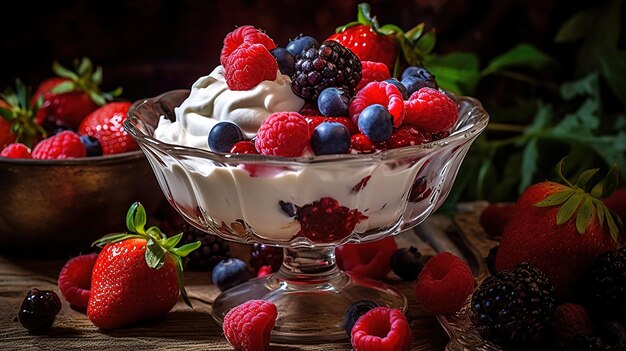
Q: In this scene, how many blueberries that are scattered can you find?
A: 3